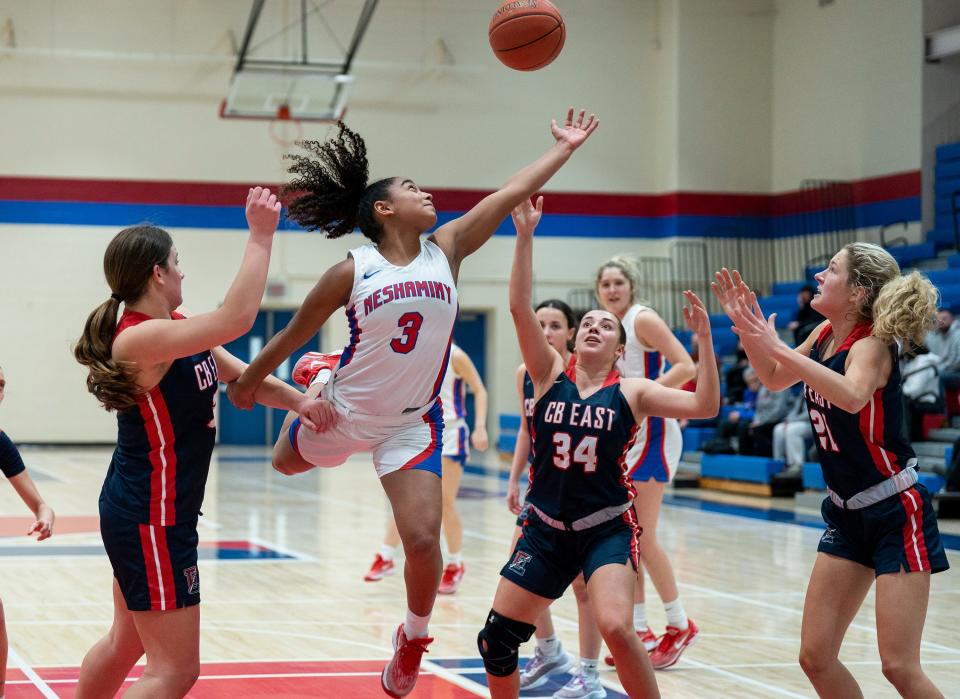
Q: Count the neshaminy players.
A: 3